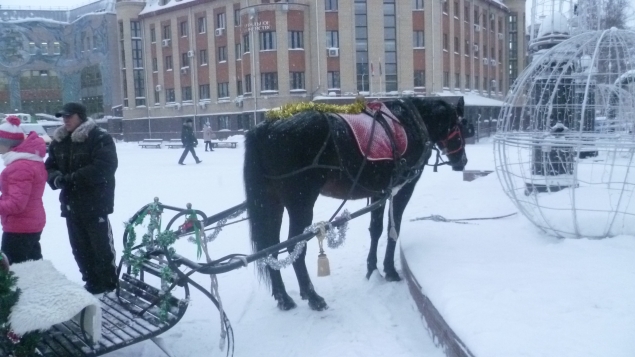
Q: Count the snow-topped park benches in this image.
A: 3